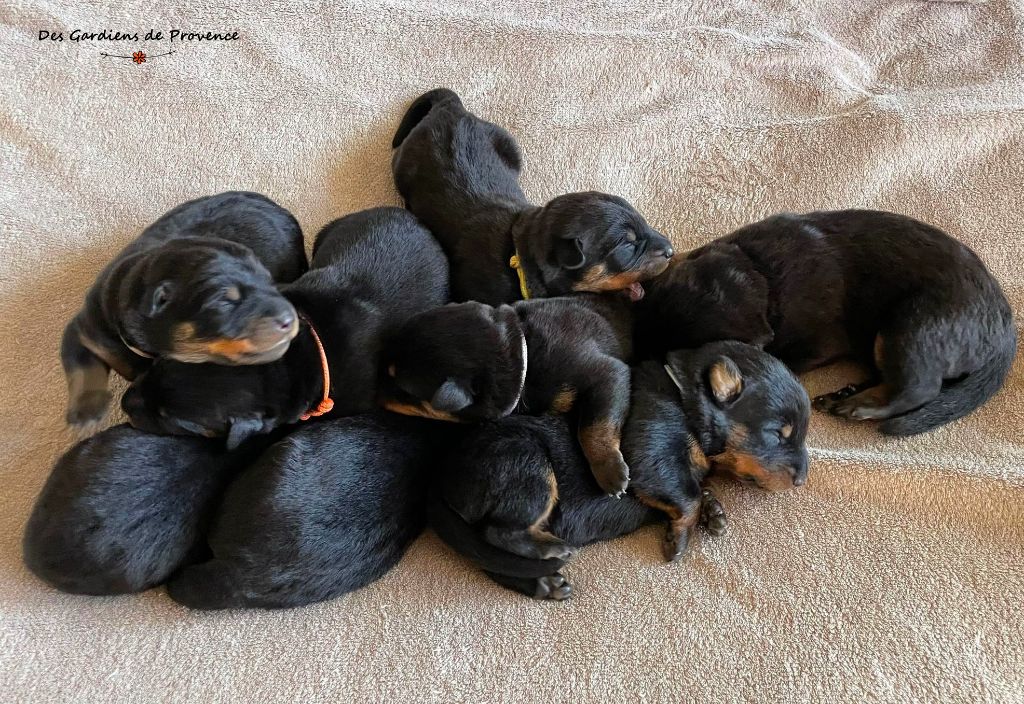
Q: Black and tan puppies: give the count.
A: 8